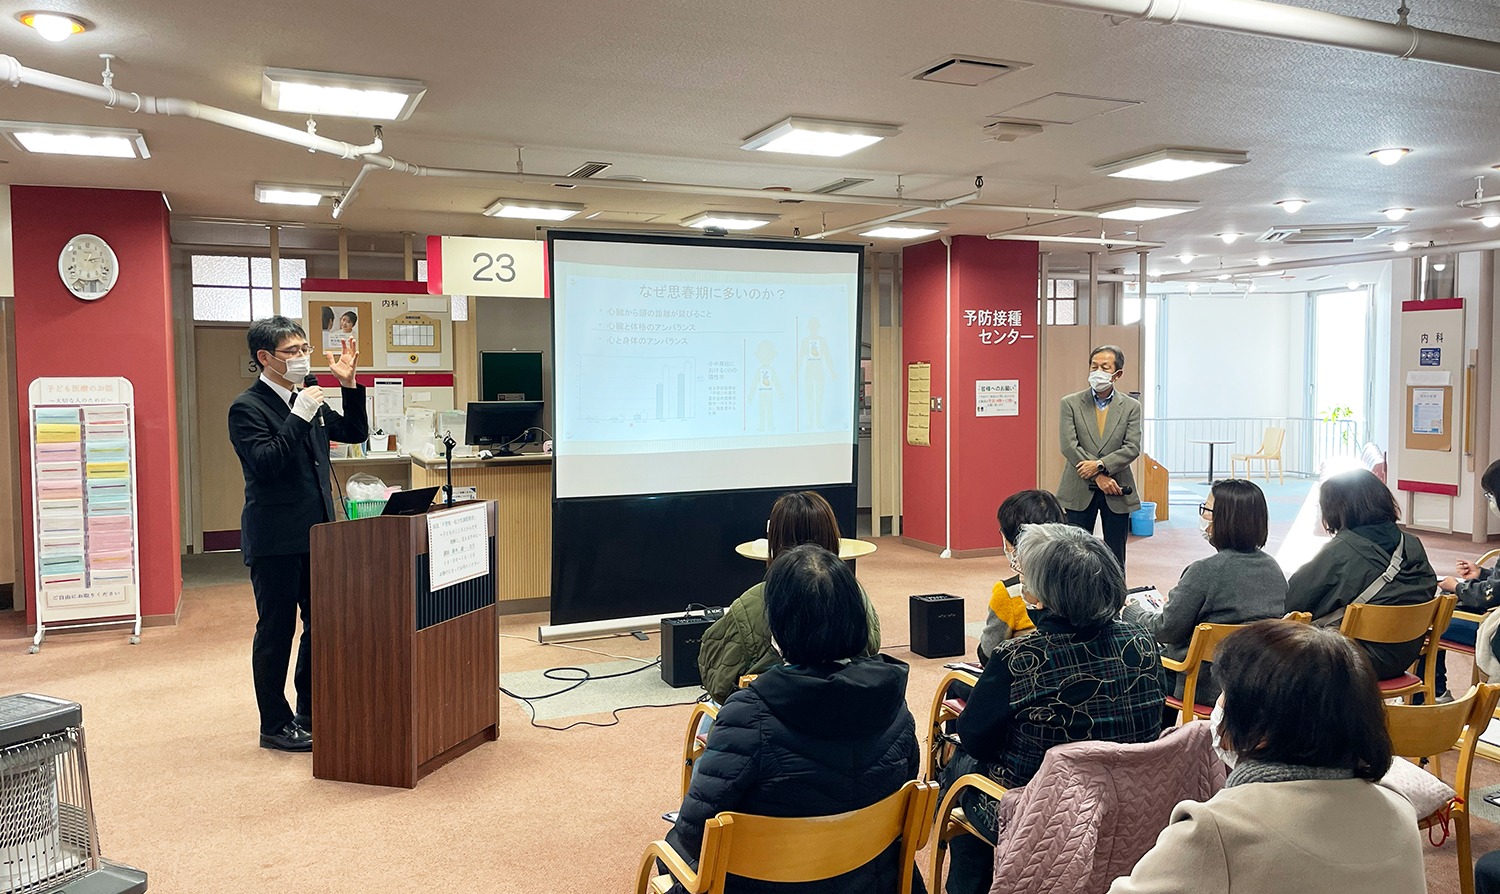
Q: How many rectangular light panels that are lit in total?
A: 9